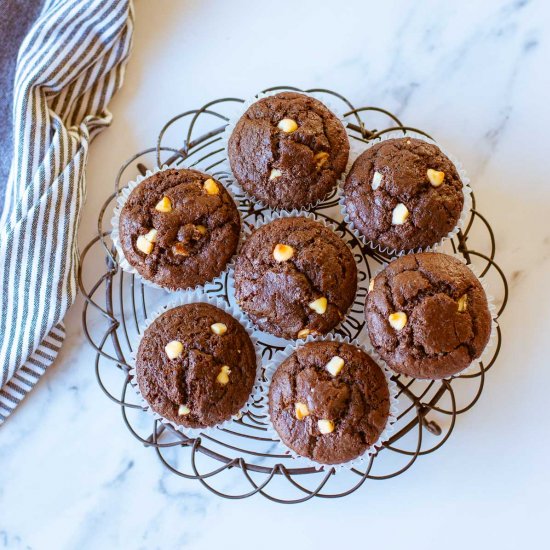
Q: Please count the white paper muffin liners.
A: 7